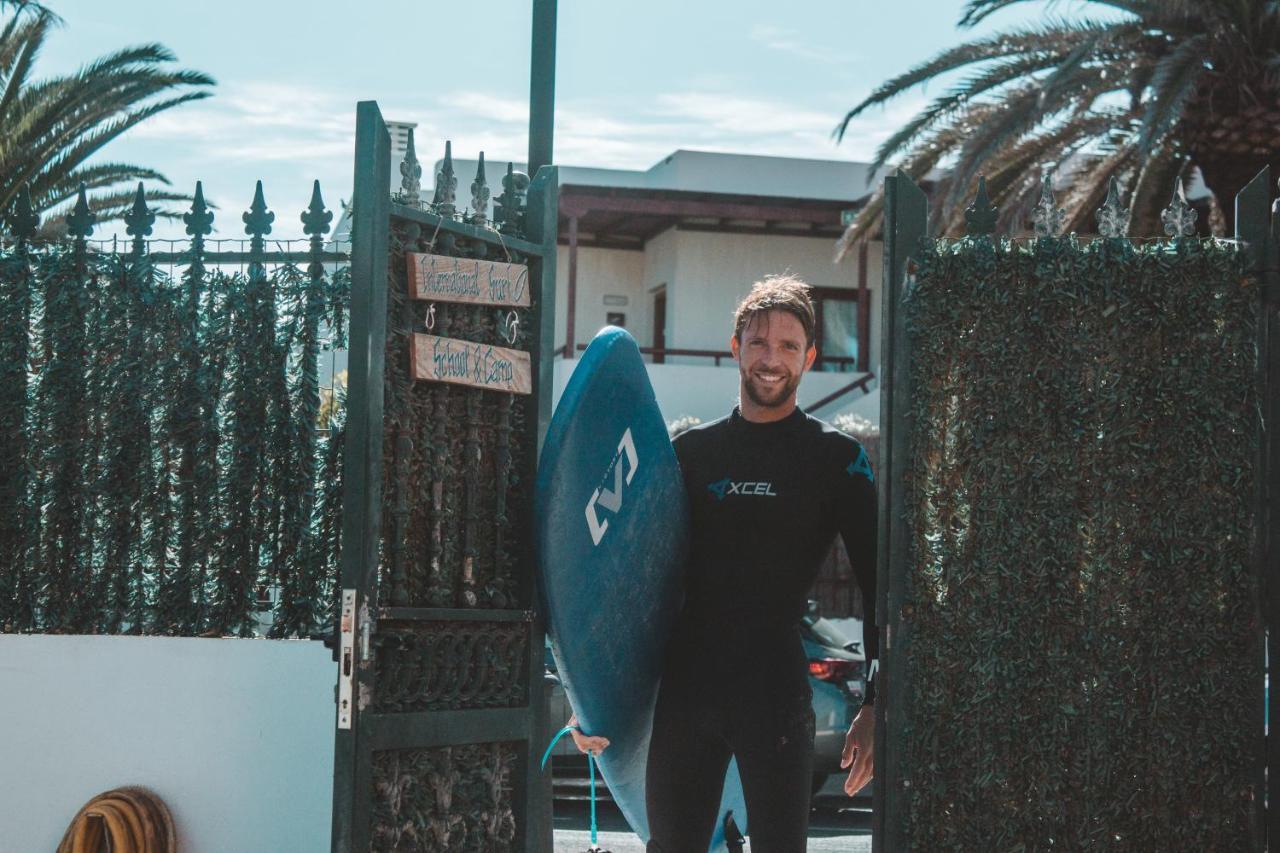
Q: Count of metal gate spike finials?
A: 14